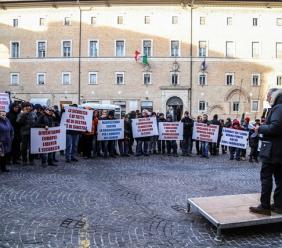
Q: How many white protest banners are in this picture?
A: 8